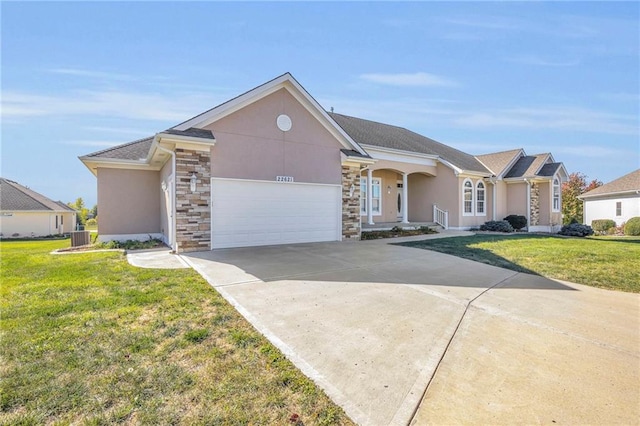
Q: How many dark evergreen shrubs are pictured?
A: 3